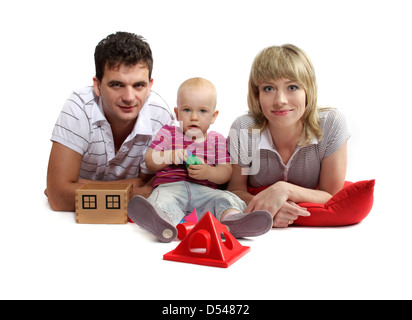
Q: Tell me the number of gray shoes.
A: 2